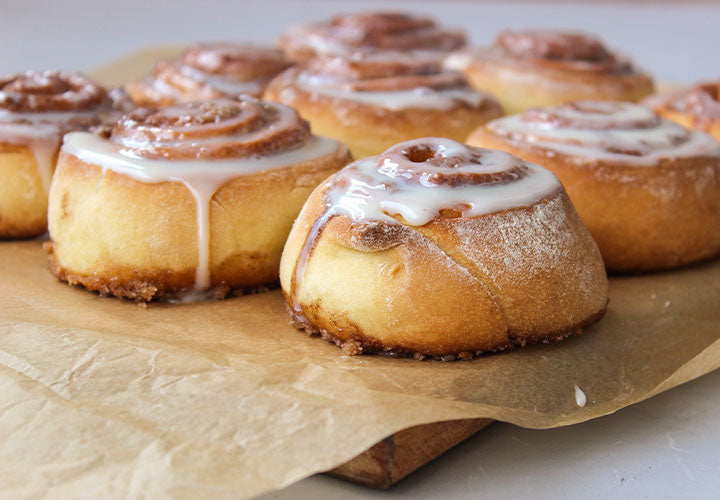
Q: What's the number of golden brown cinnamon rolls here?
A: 9